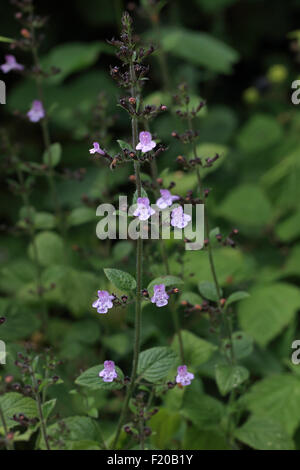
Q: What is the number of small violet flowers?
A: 11